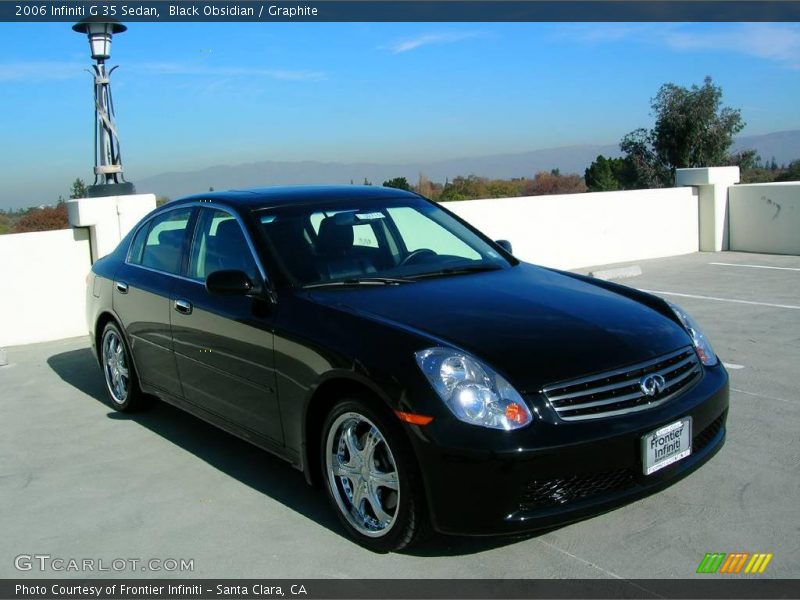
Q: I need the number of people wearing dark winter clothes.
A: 0